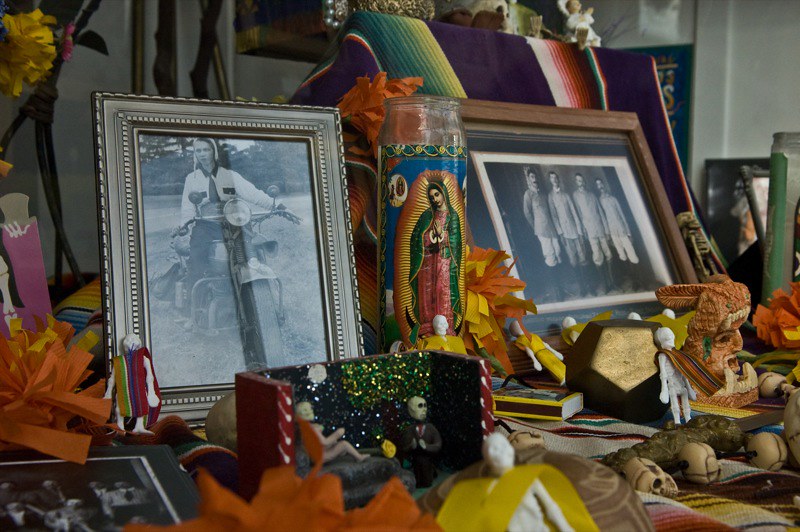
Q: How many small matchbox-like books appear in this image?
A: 1